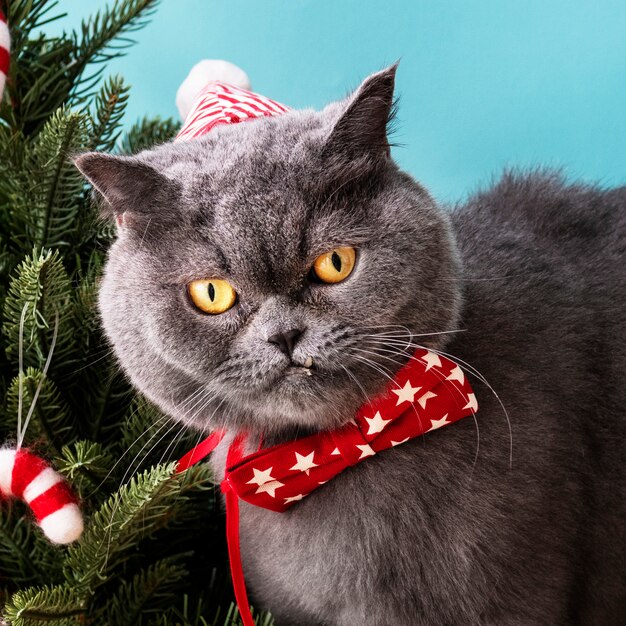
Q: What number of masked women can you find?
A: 0